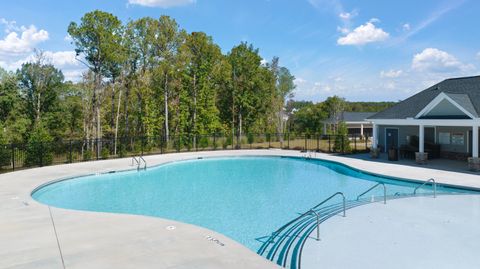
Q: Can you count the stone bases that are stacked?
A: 3